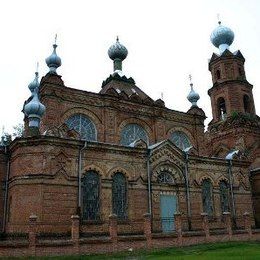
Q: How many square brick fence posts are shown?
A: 8